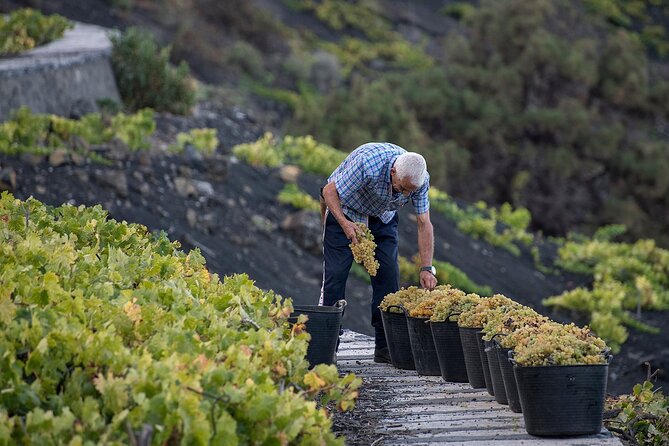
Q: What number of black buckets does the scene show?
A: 9